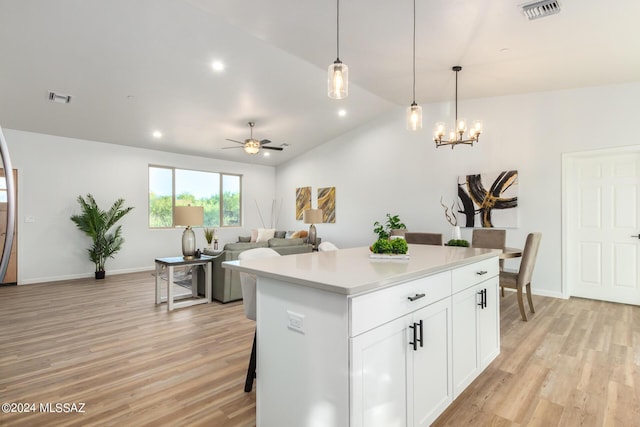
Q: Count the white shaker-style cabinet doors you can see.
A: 4